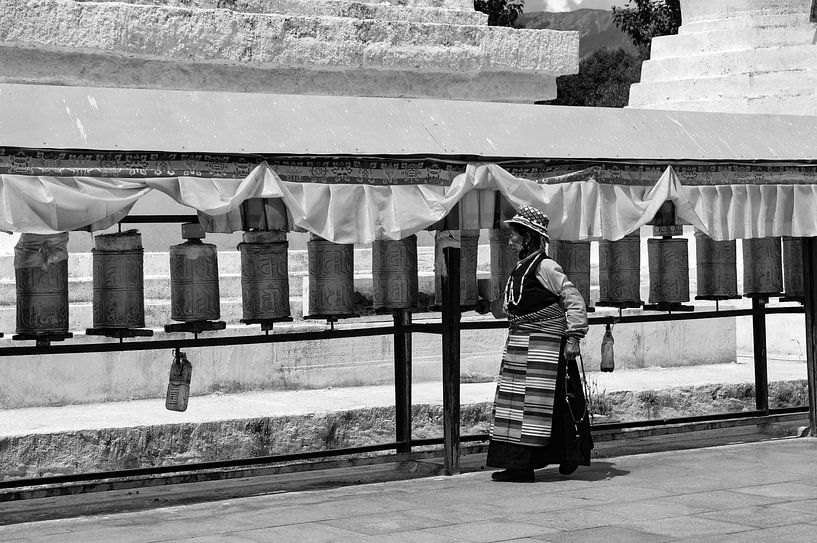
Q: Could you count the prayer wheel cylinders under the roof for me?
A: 14